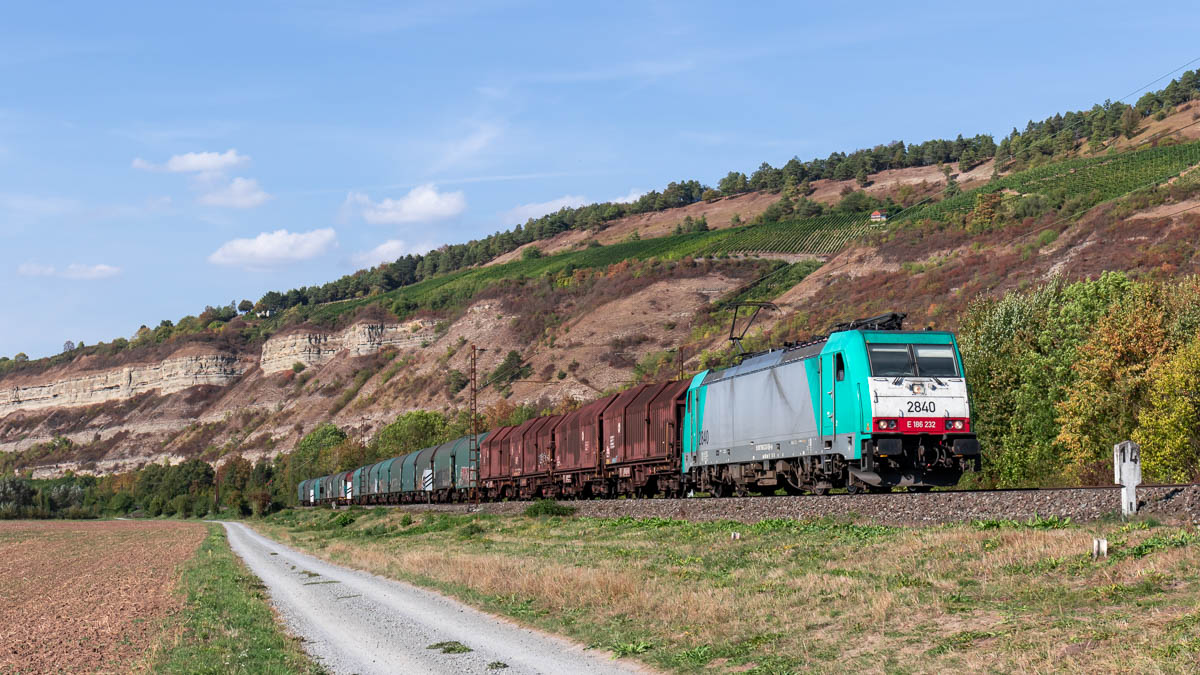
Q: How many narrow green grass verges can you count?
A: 1